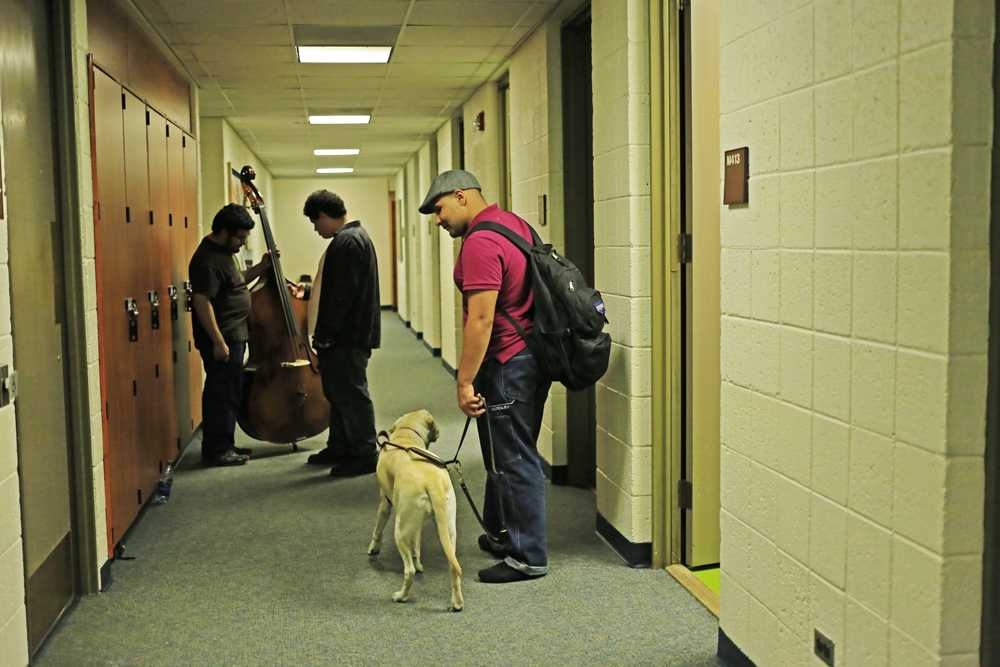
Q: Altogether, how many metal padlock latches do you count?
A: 4